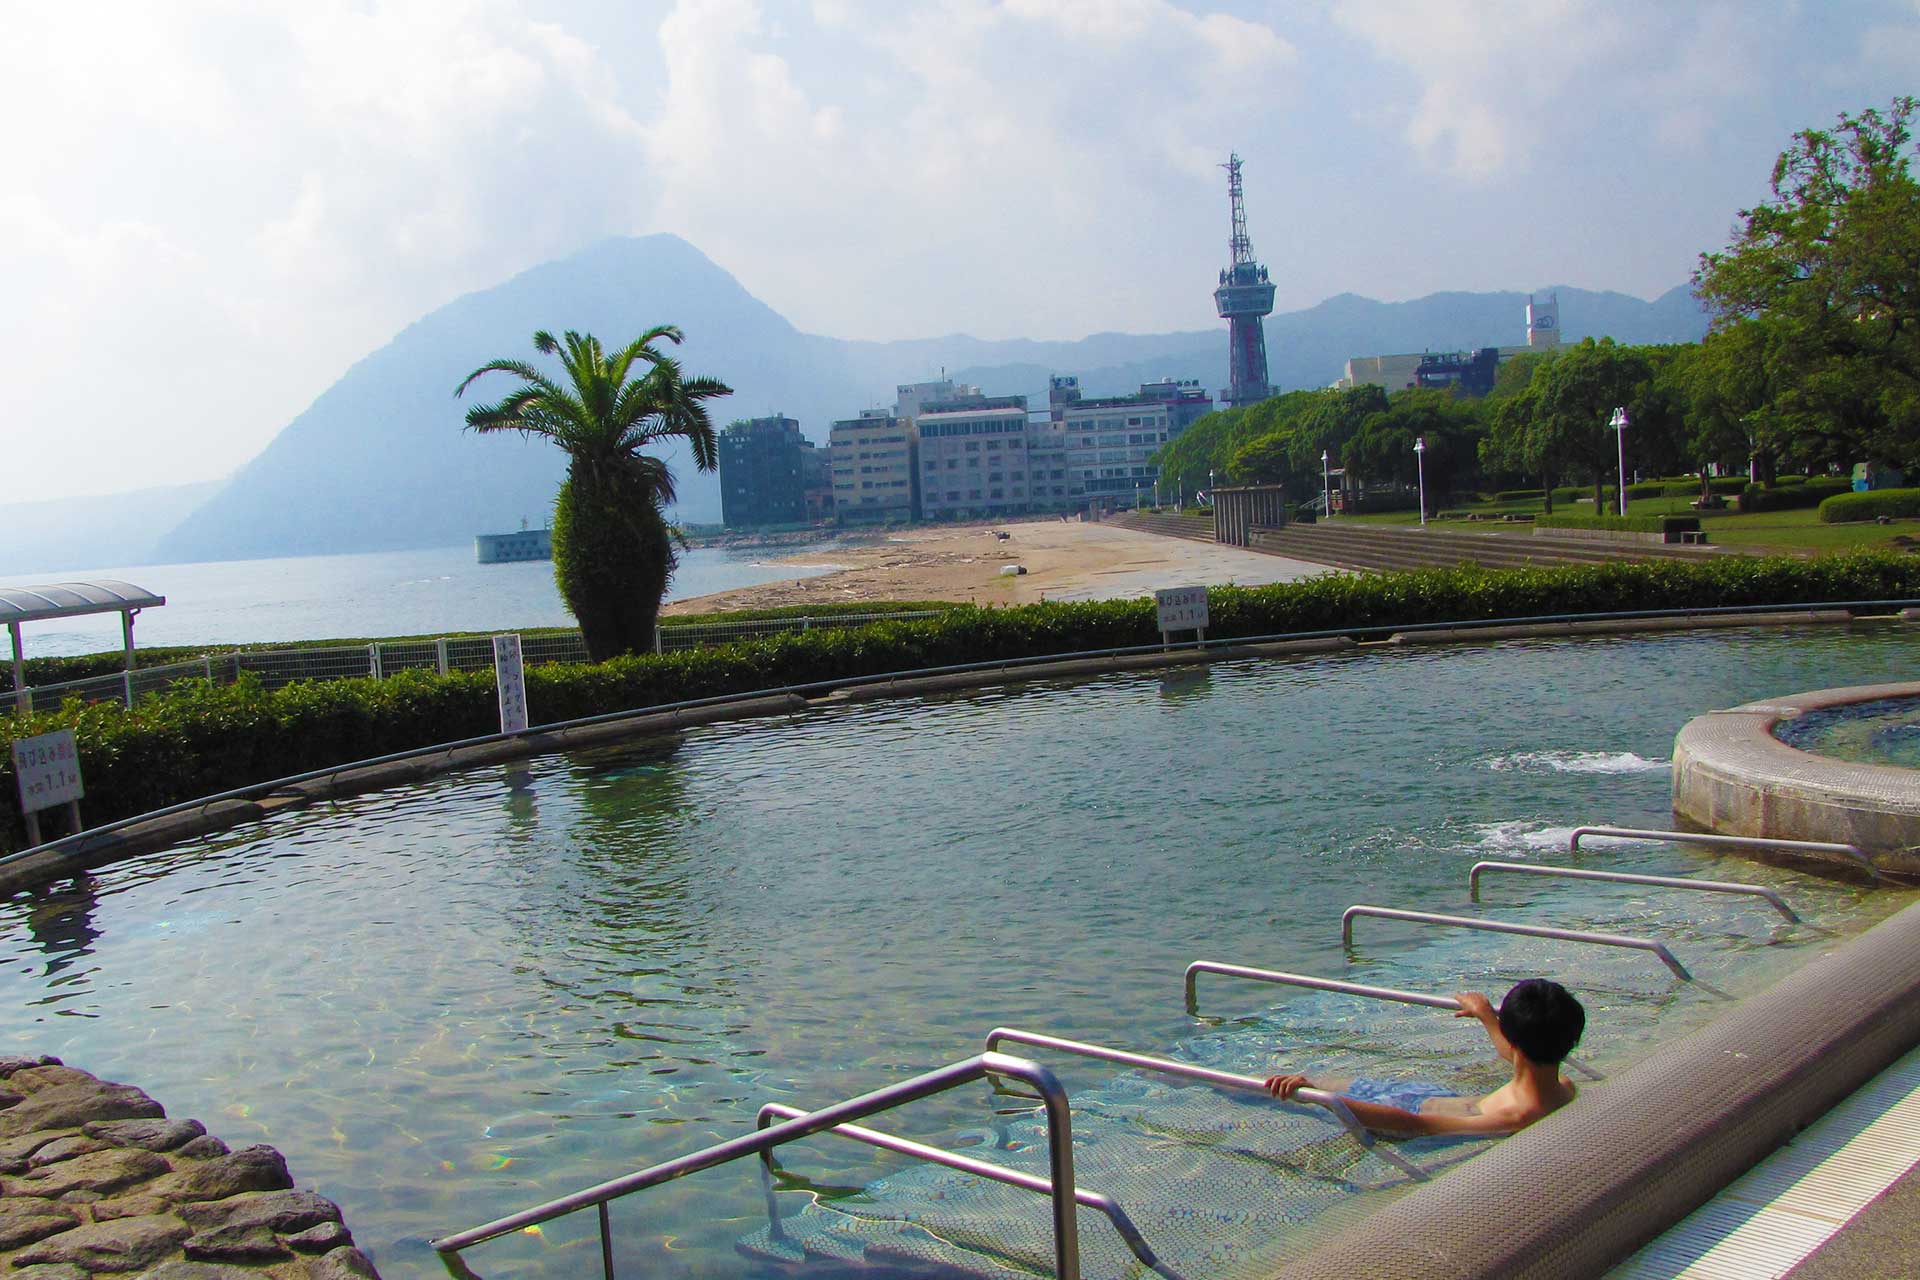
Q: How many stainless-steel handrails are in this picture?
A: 7